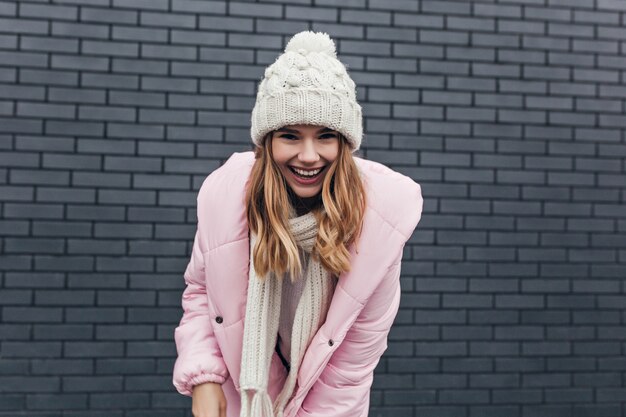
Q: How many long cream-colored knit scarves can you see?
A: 1